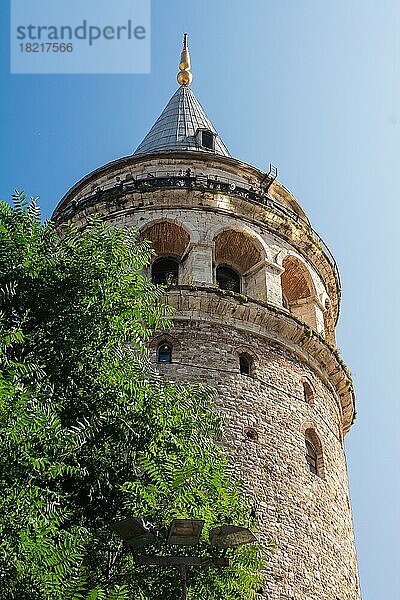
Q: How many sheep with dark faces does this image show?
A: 0